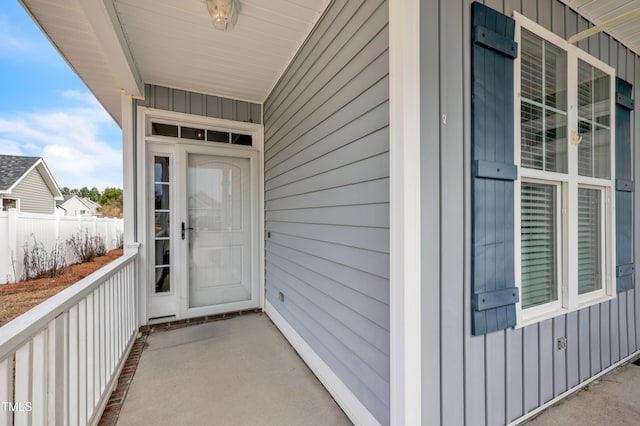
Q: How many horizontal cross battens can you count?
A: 6